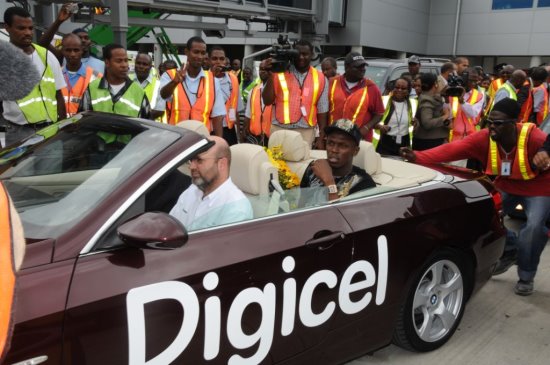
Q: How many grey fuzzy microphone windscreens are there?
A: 1